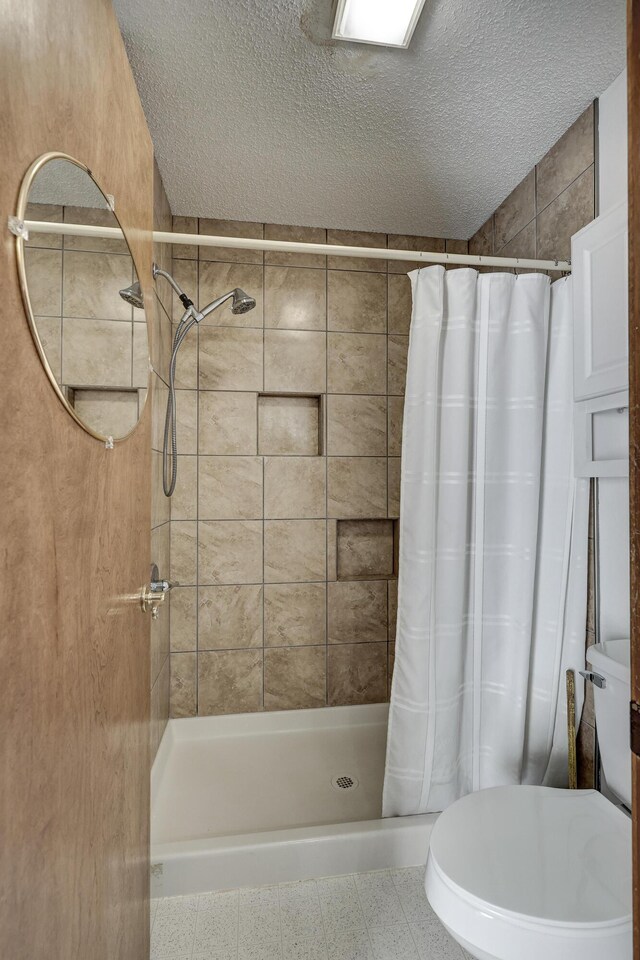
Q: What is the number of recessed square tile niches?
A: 2